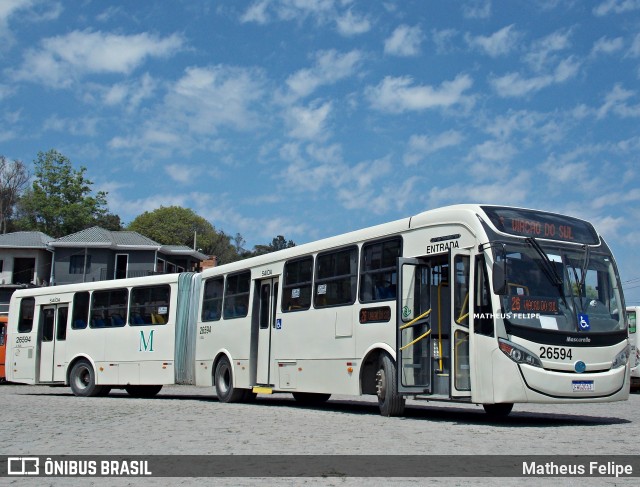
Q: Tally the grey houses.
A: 2